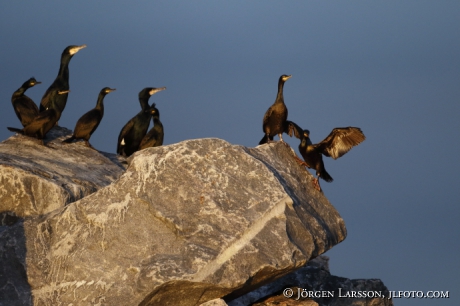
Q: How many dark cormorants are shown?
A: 8